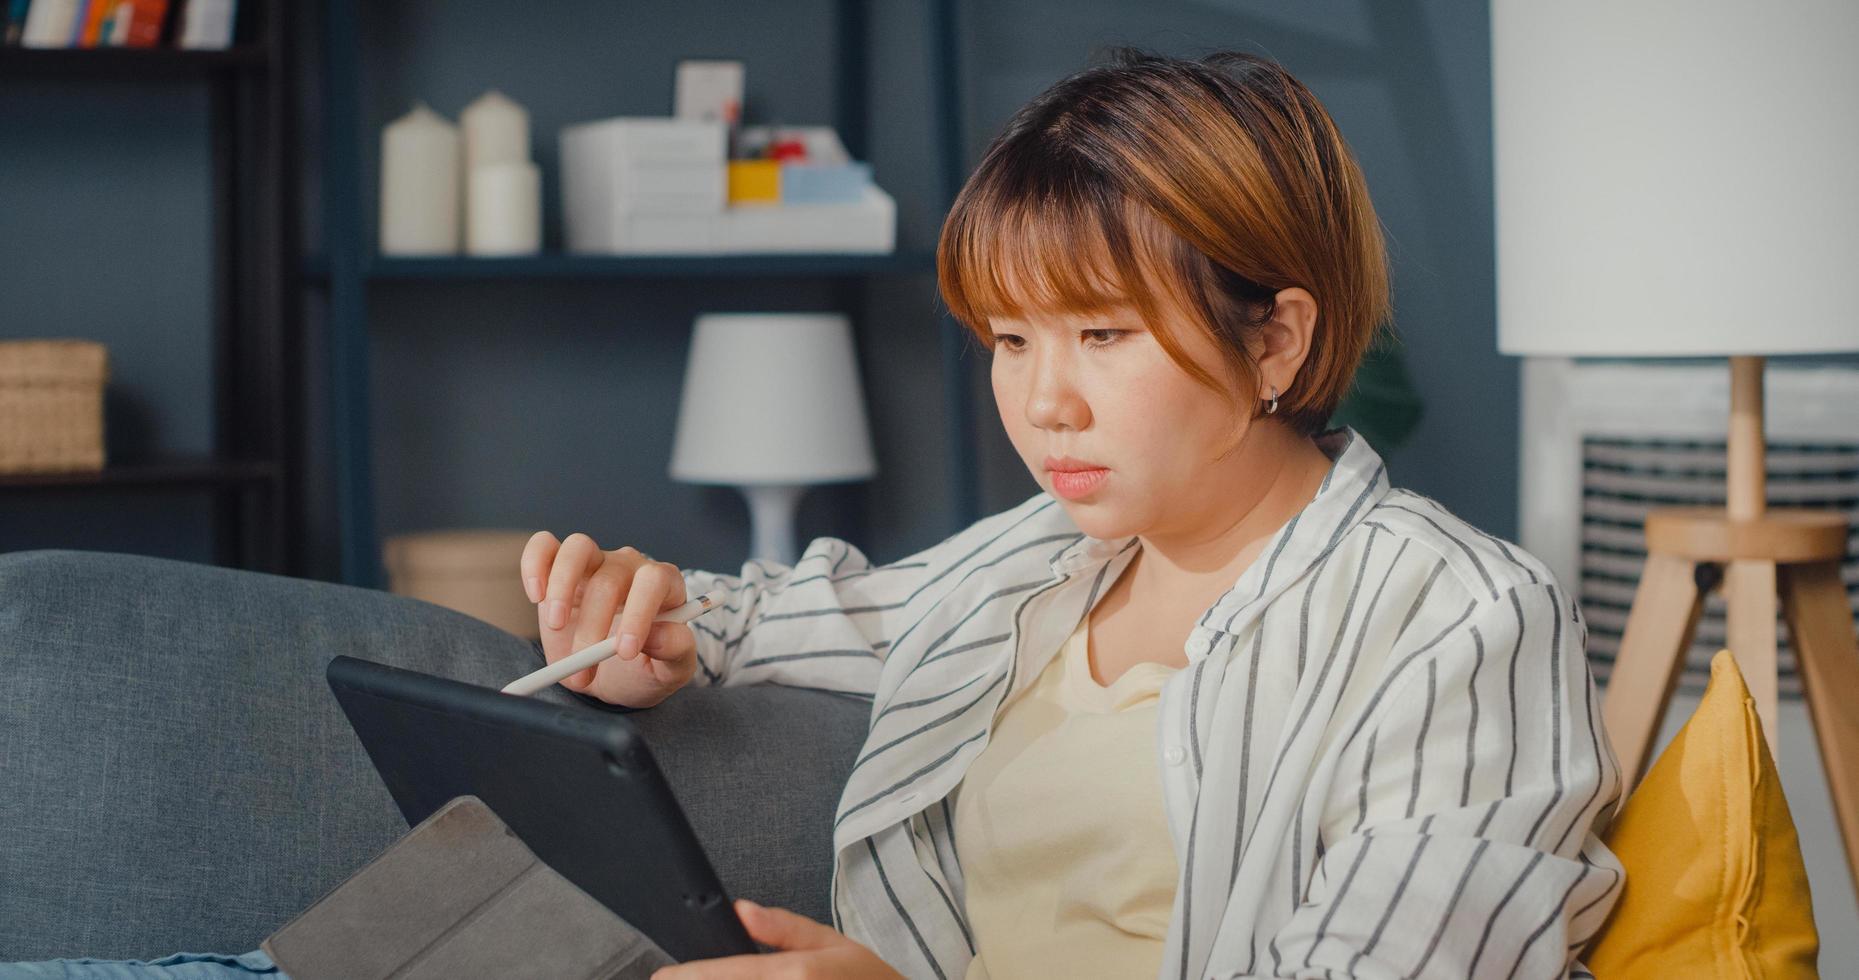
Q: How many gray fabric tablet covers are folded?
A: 1